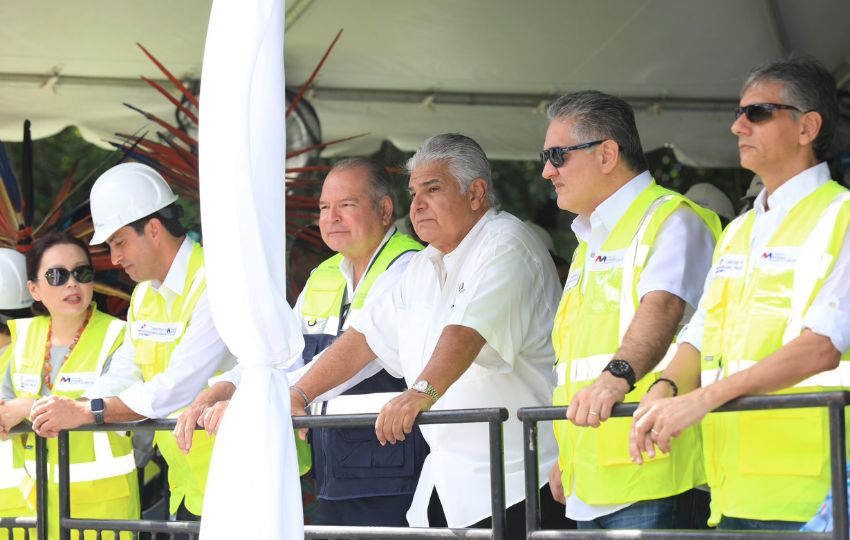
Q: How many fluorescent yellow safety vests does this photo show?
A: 6